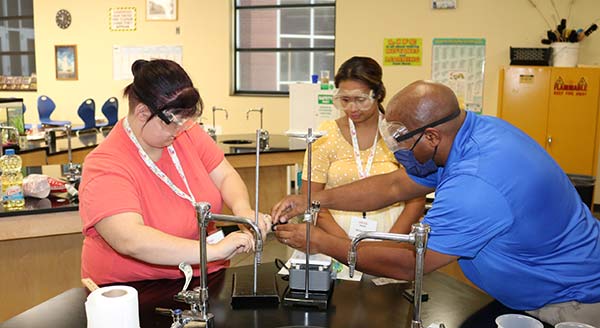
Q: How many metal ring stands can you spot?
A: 2